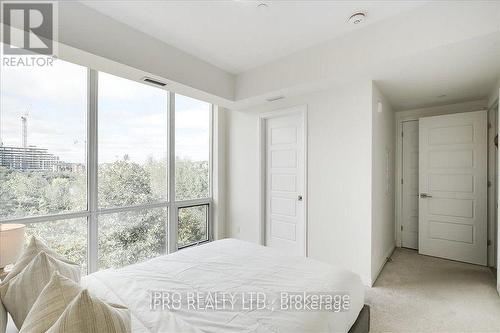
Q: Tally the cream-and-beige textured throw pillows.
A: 4